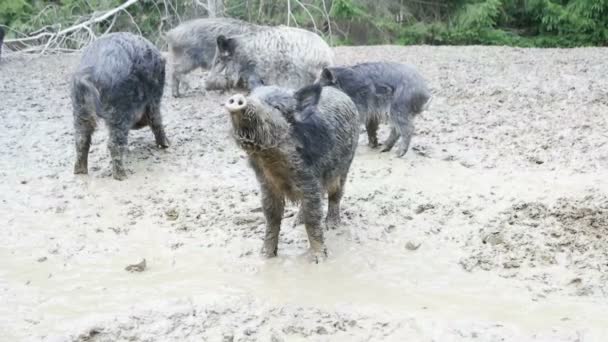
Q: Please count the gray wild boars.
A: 5